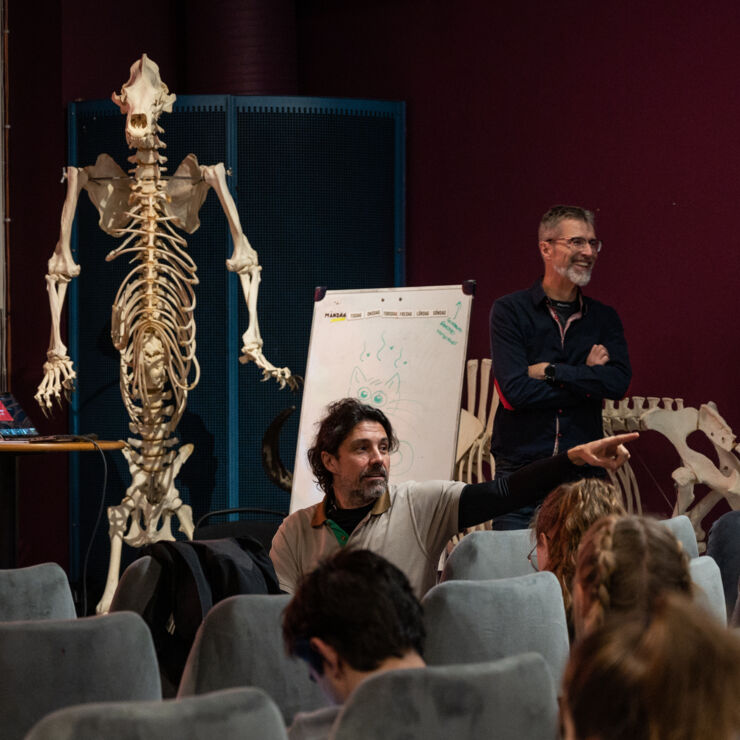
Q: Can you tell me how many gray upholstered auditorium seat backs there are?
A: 10